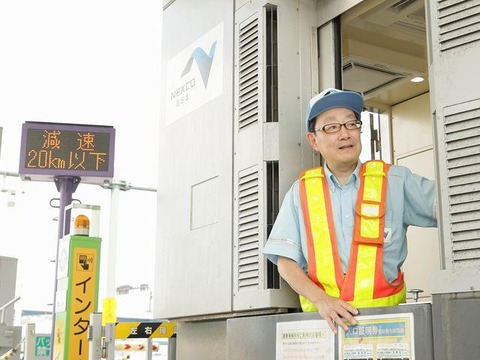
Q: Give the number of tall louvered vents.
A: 4